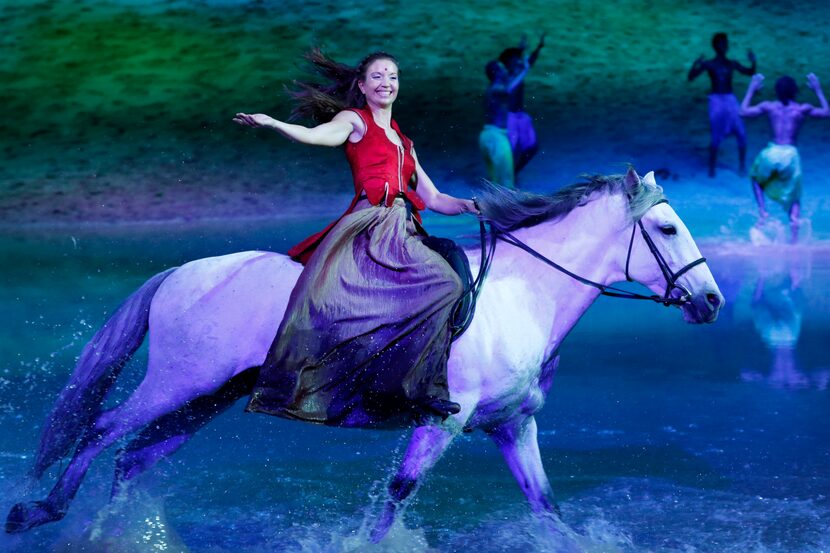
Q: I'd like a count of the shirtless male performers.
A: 4